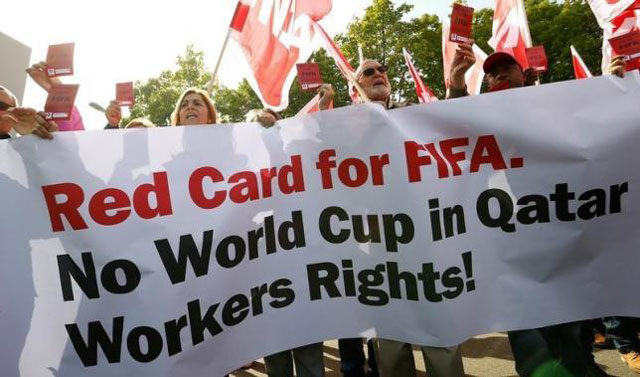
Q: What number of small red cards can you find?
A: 7